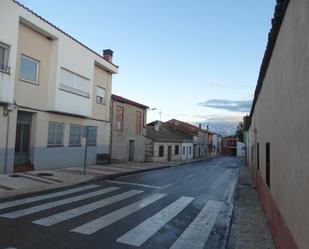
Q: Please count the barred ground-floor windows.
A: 3